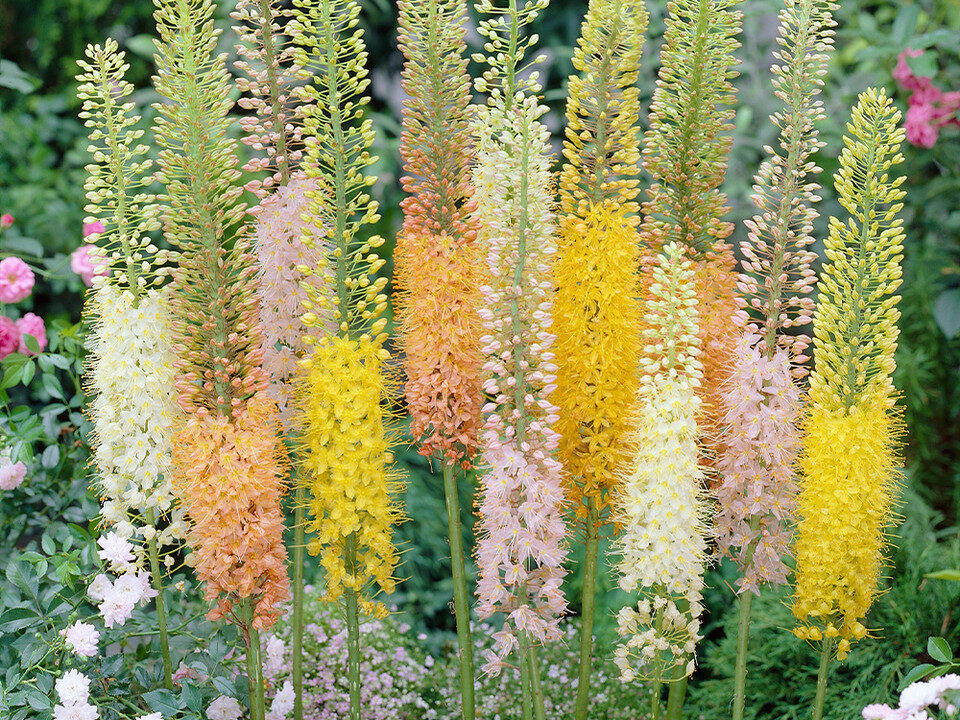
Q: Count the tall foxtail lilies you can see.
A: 12